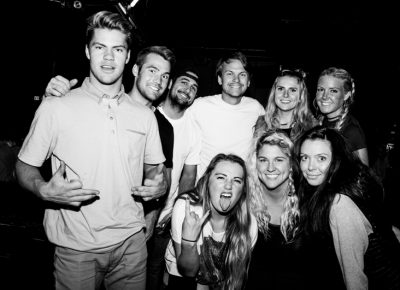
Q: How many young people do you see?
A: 9